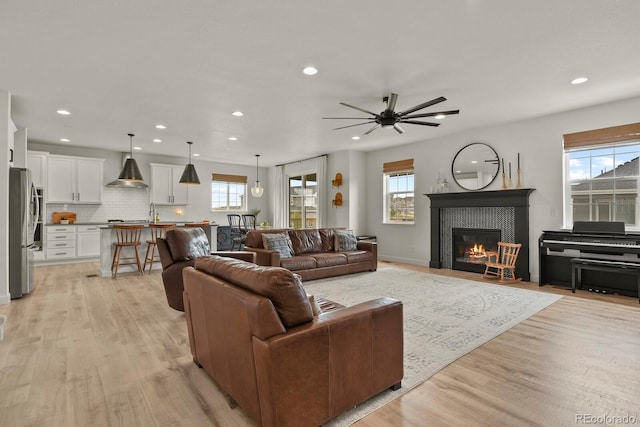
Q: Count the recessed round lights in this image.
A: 12